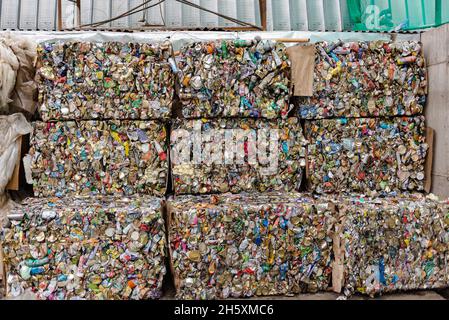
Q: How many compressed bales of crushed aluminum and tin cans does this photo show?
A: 9